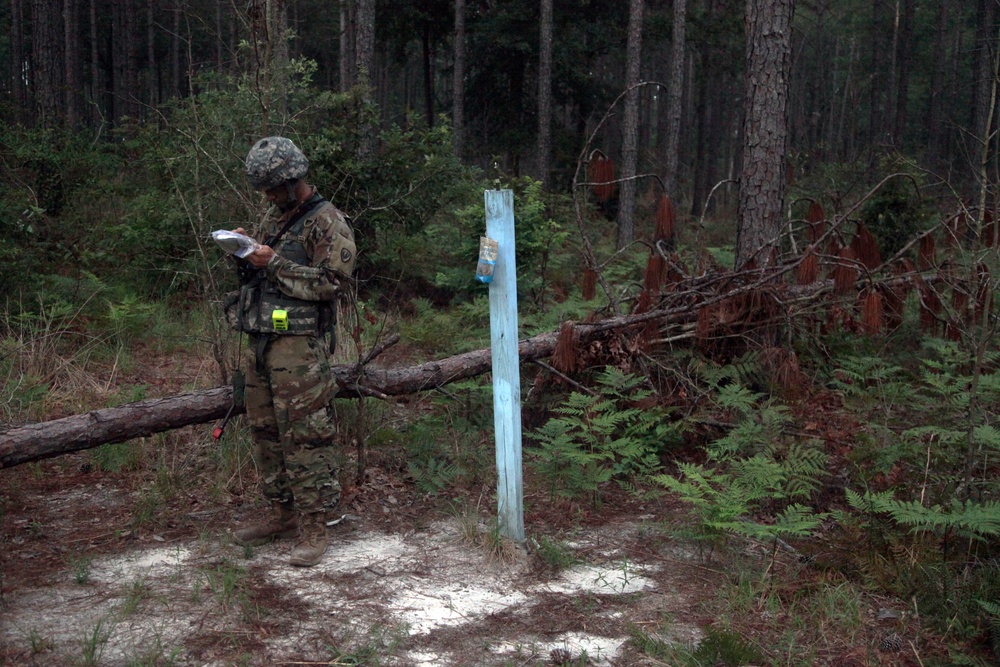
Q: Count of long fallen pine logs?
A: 1